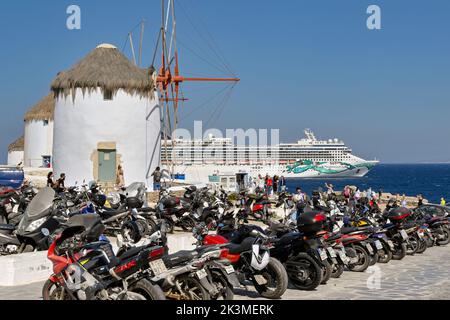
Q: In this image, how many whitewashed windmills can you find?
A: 3